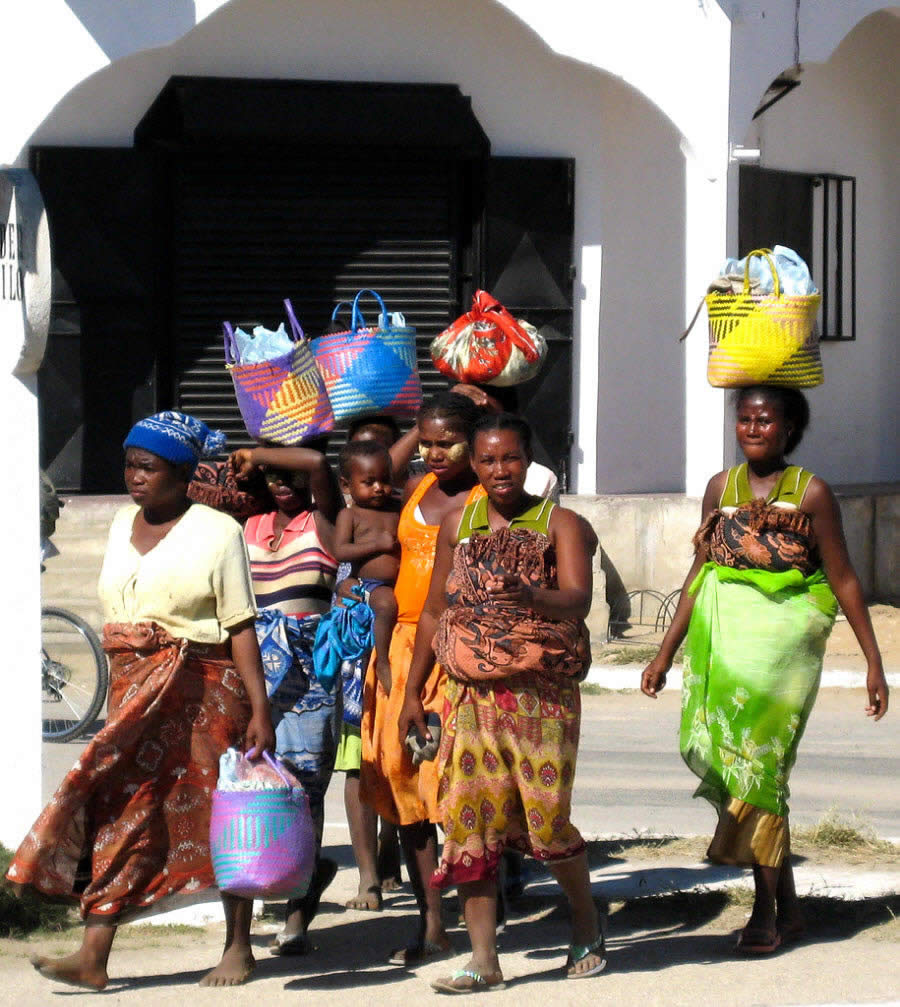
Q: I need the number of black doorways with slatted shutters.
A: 1